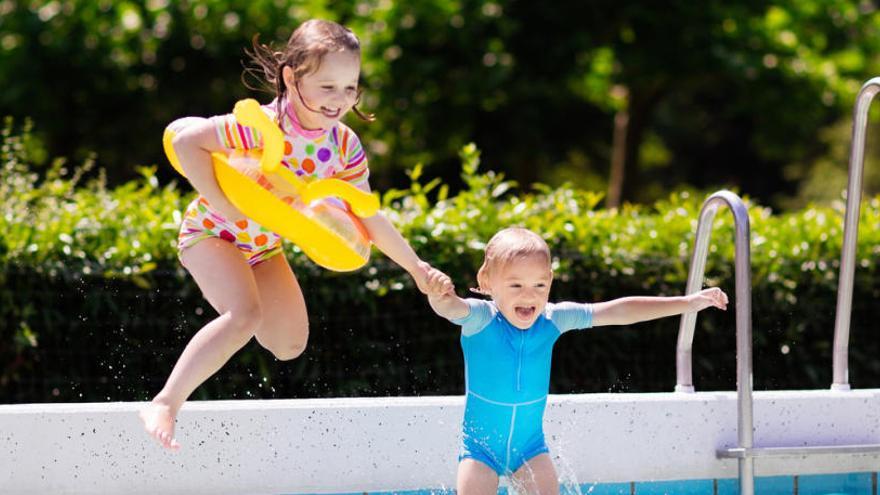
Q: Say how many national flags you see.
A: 0